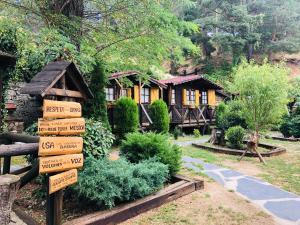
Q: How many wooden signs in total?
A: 5